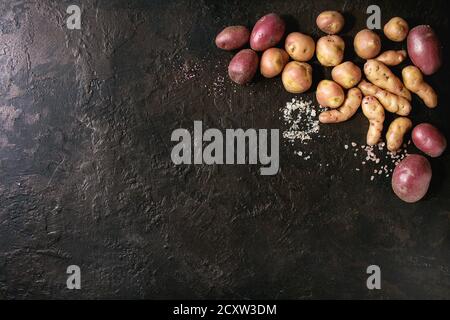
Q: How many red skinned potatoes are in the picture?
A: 6